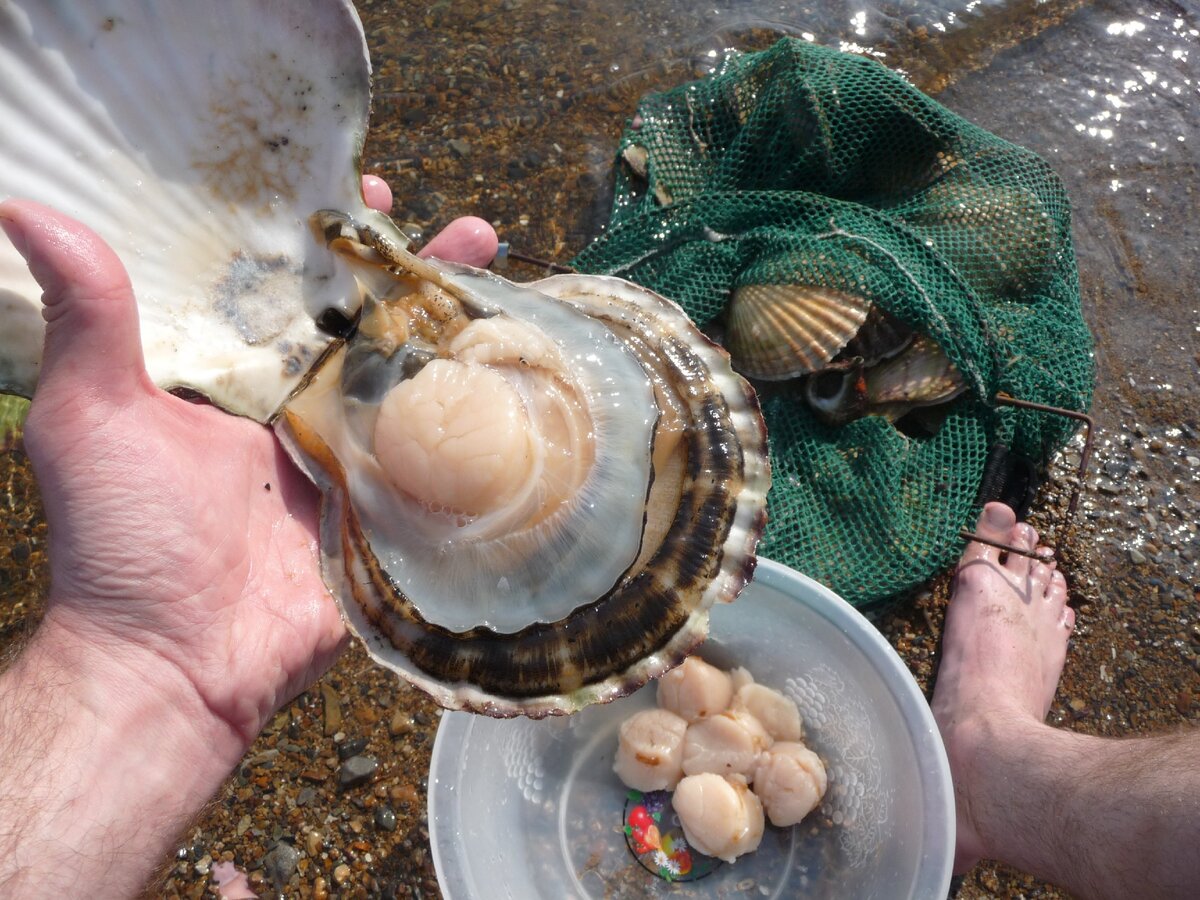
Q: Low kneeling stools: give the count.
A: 0